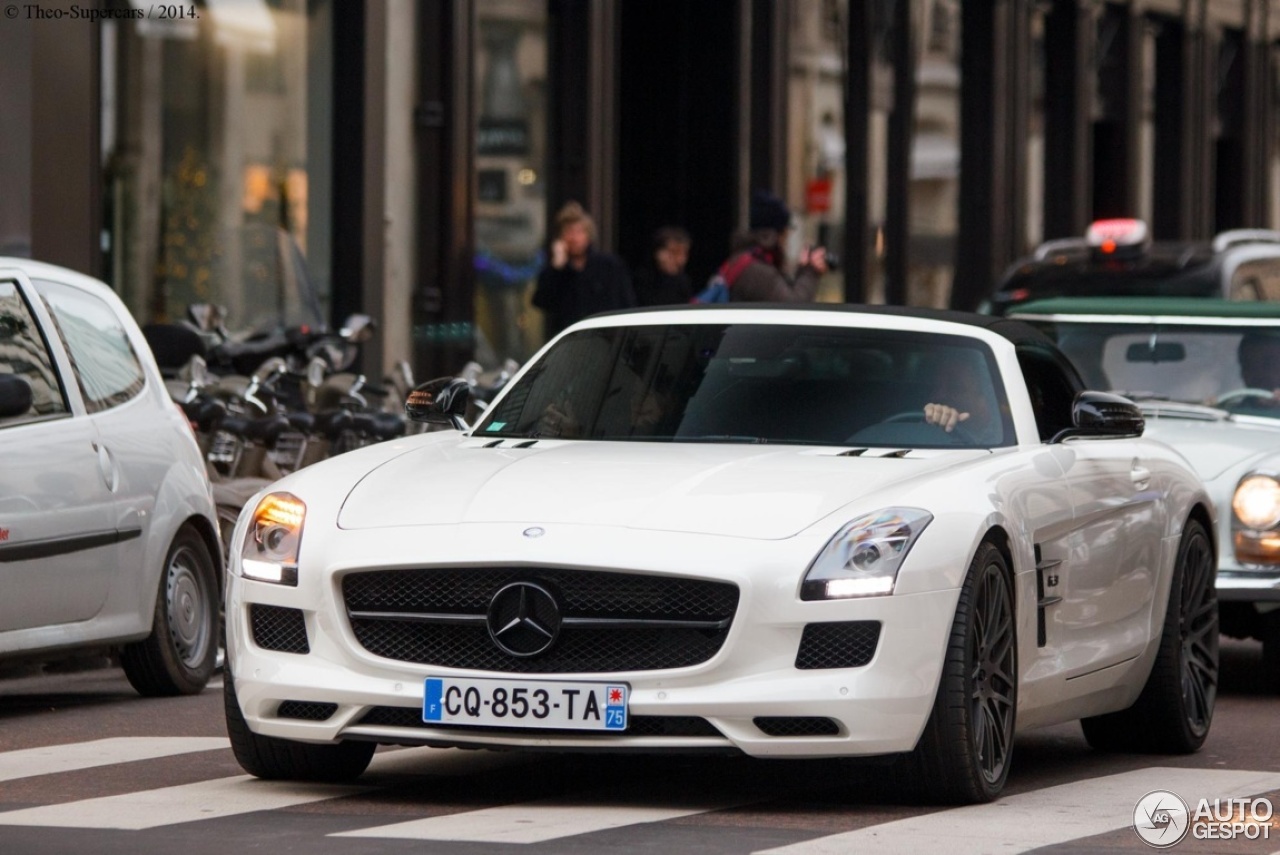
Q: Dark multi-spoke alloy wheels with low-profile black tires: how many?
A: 2